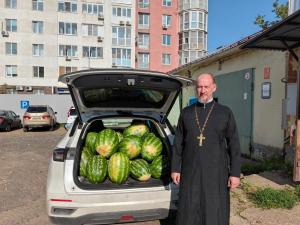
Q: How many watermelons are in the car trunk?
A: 11